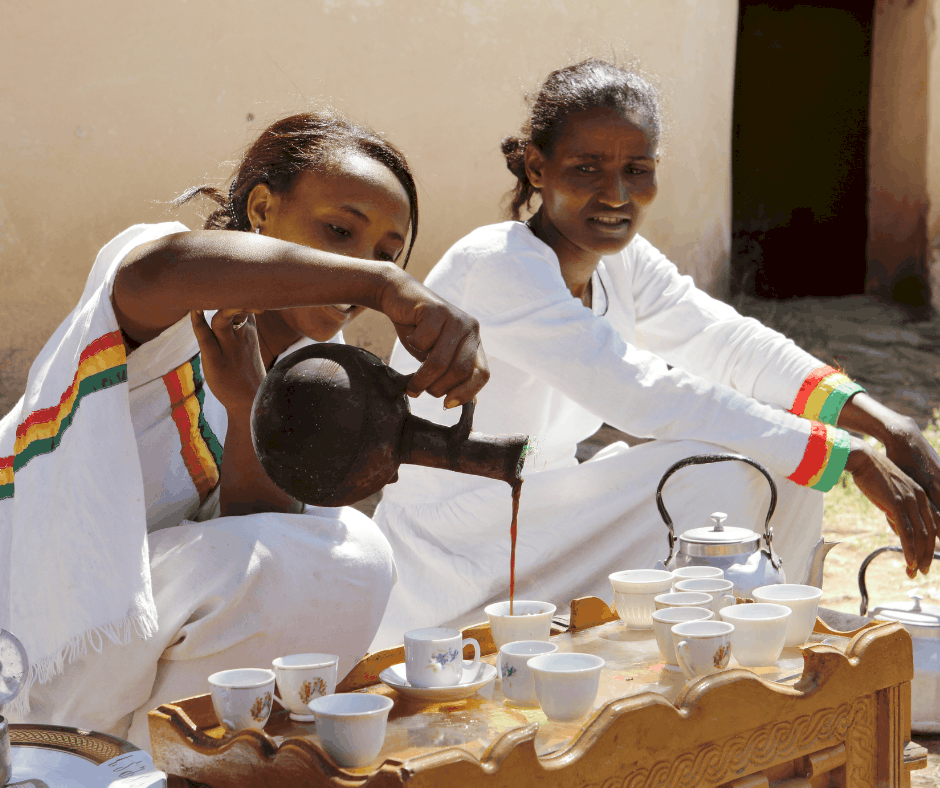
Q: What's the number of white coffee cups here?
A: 15